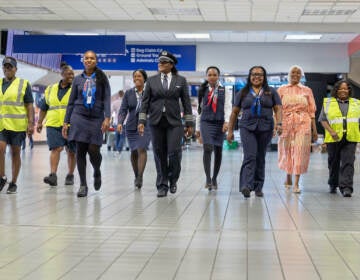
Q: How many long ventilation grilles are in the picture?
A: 3